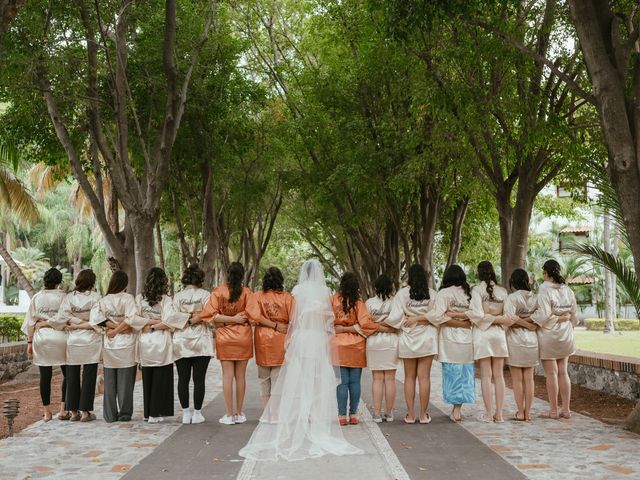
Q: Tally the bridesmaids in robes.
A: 14